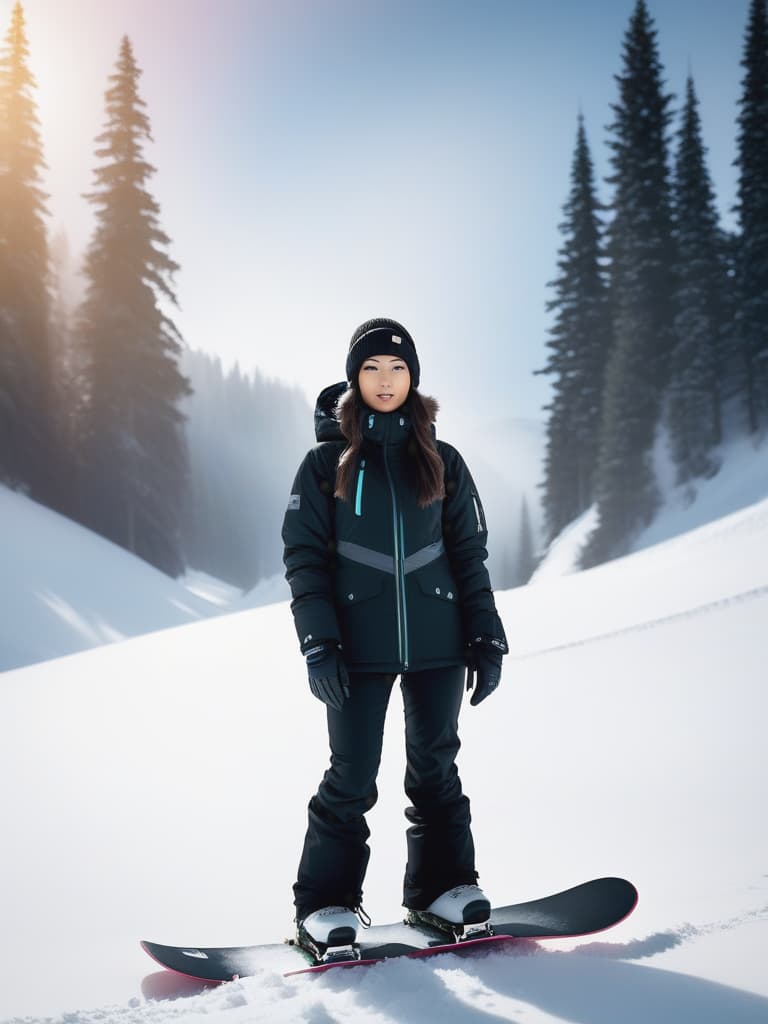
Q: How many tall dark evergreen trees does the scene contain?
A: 6